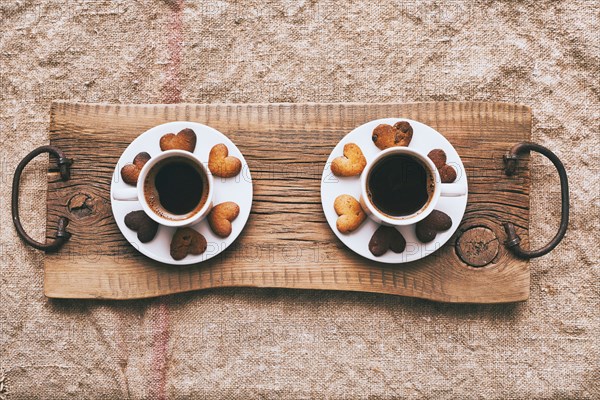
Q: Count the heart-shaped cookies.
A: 12